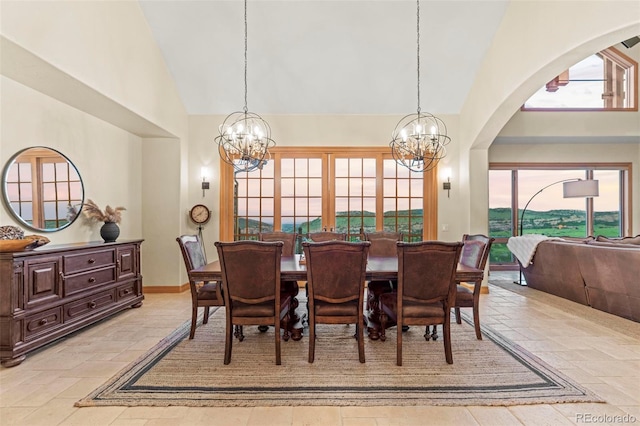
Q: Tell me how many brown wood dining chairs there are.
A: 8